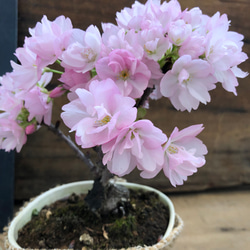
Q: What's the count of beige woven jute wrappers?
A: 1